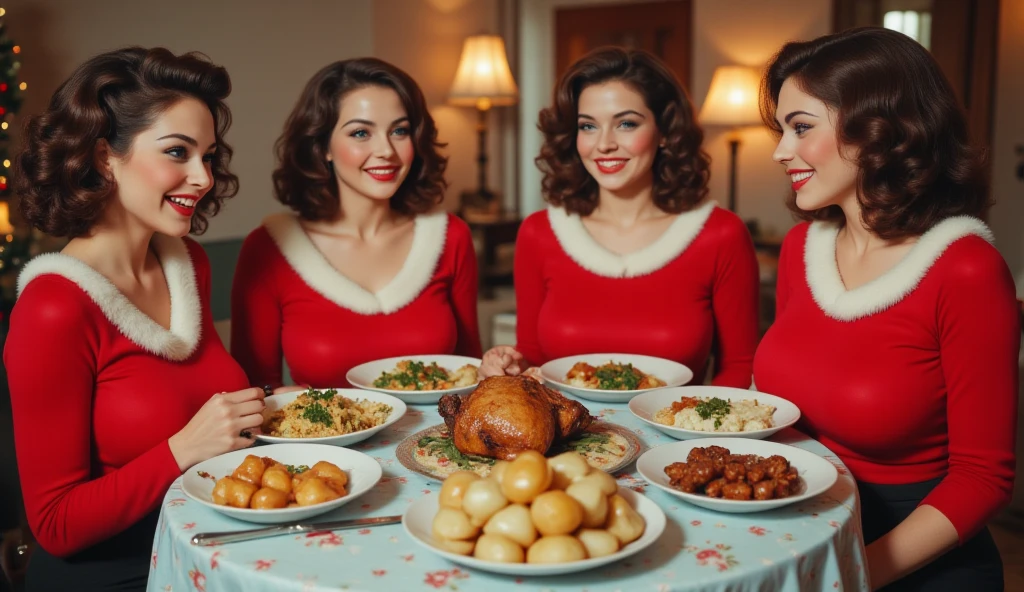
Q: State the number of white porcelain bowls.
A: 7